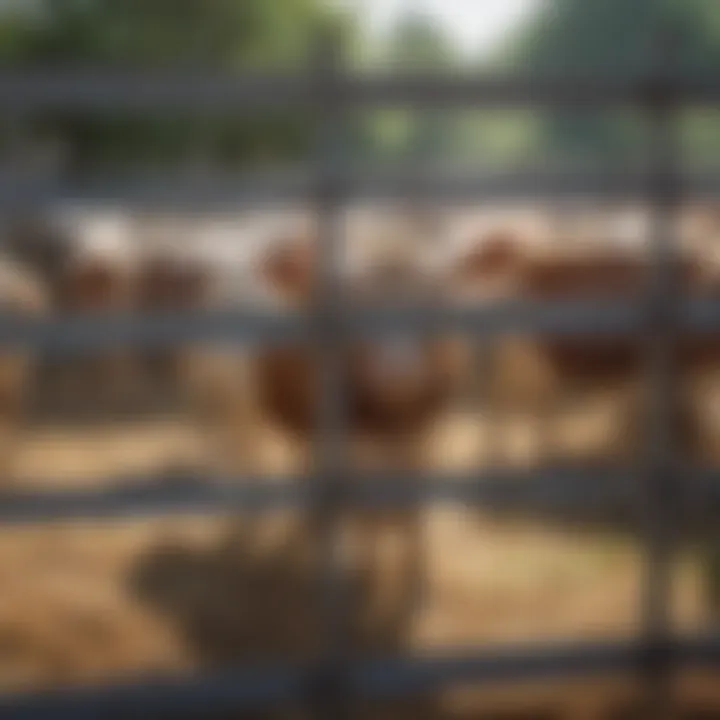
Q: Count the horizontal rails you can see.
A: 5